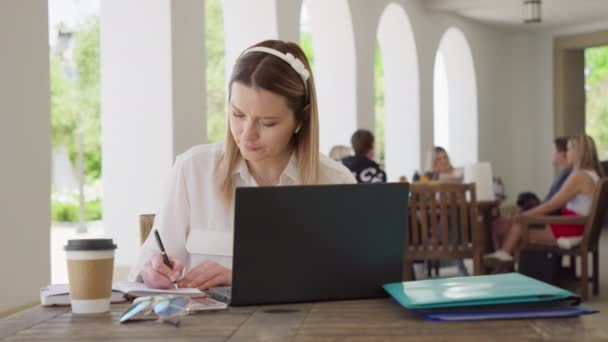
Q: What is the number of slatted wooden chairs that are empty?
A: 1